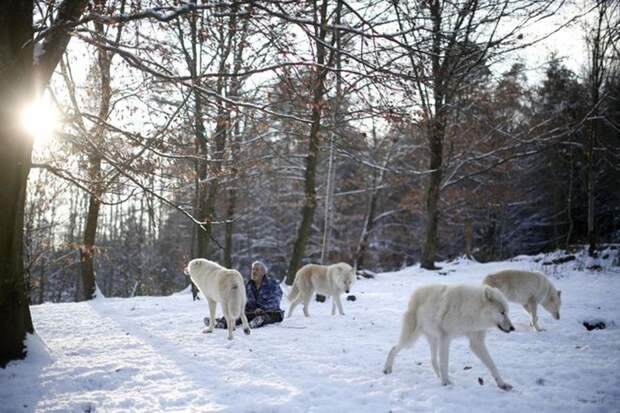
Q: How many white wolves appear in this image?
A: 4